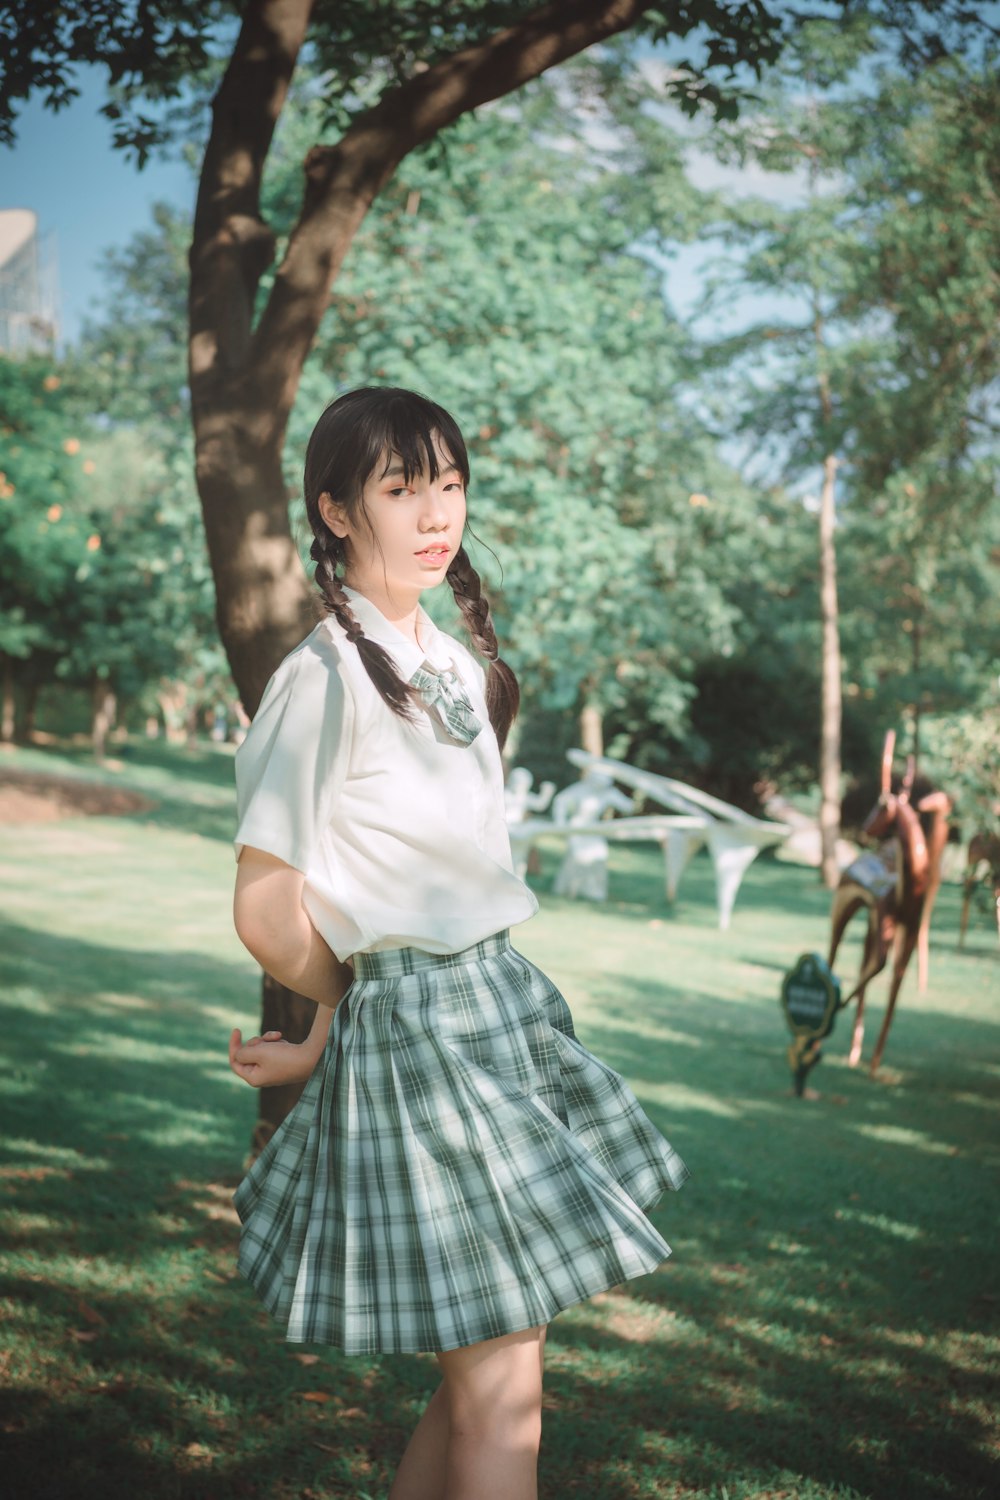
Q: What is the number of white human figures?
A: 2